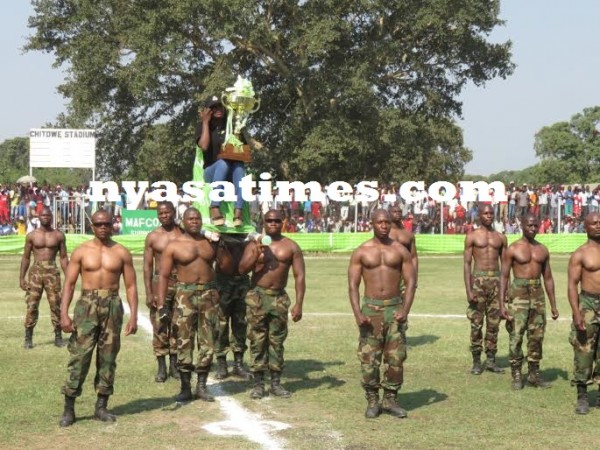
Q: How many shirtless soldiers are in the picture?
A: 11